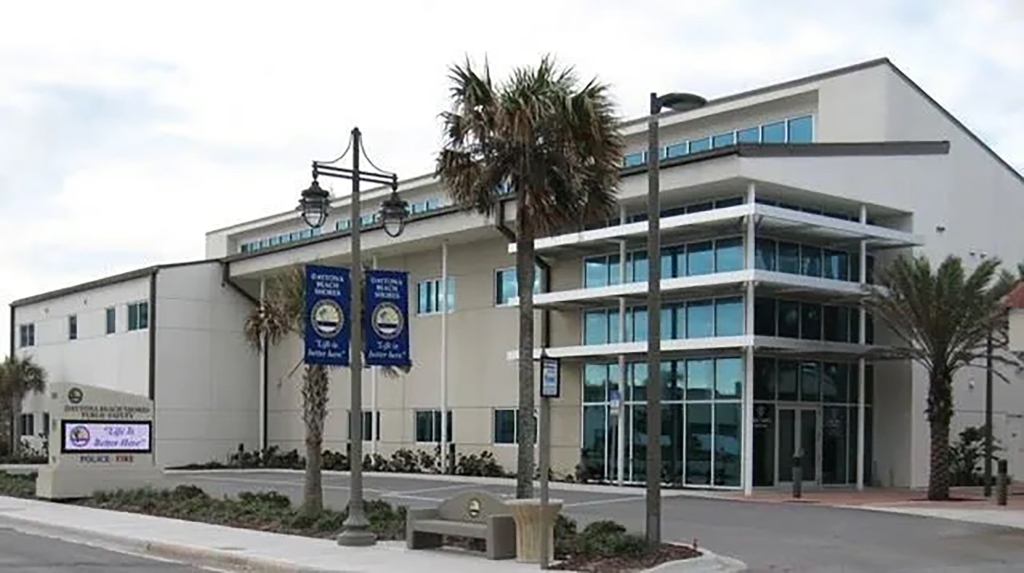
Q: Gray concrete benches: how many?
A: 1